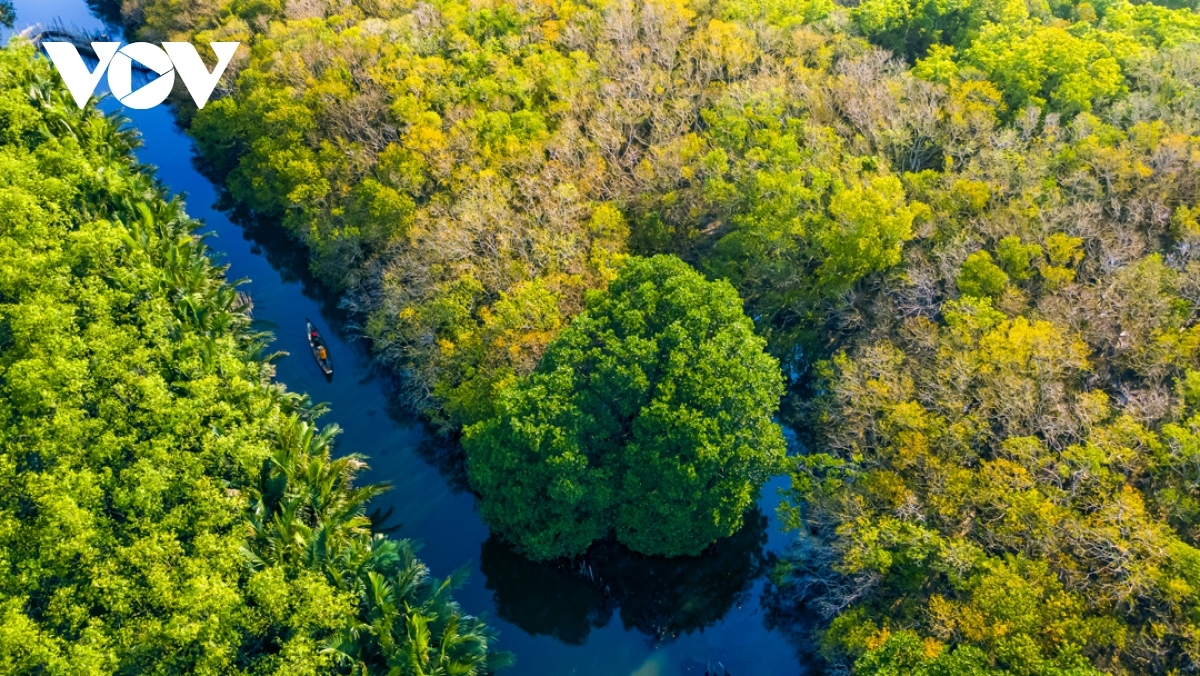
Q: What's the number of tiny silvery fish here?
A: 0